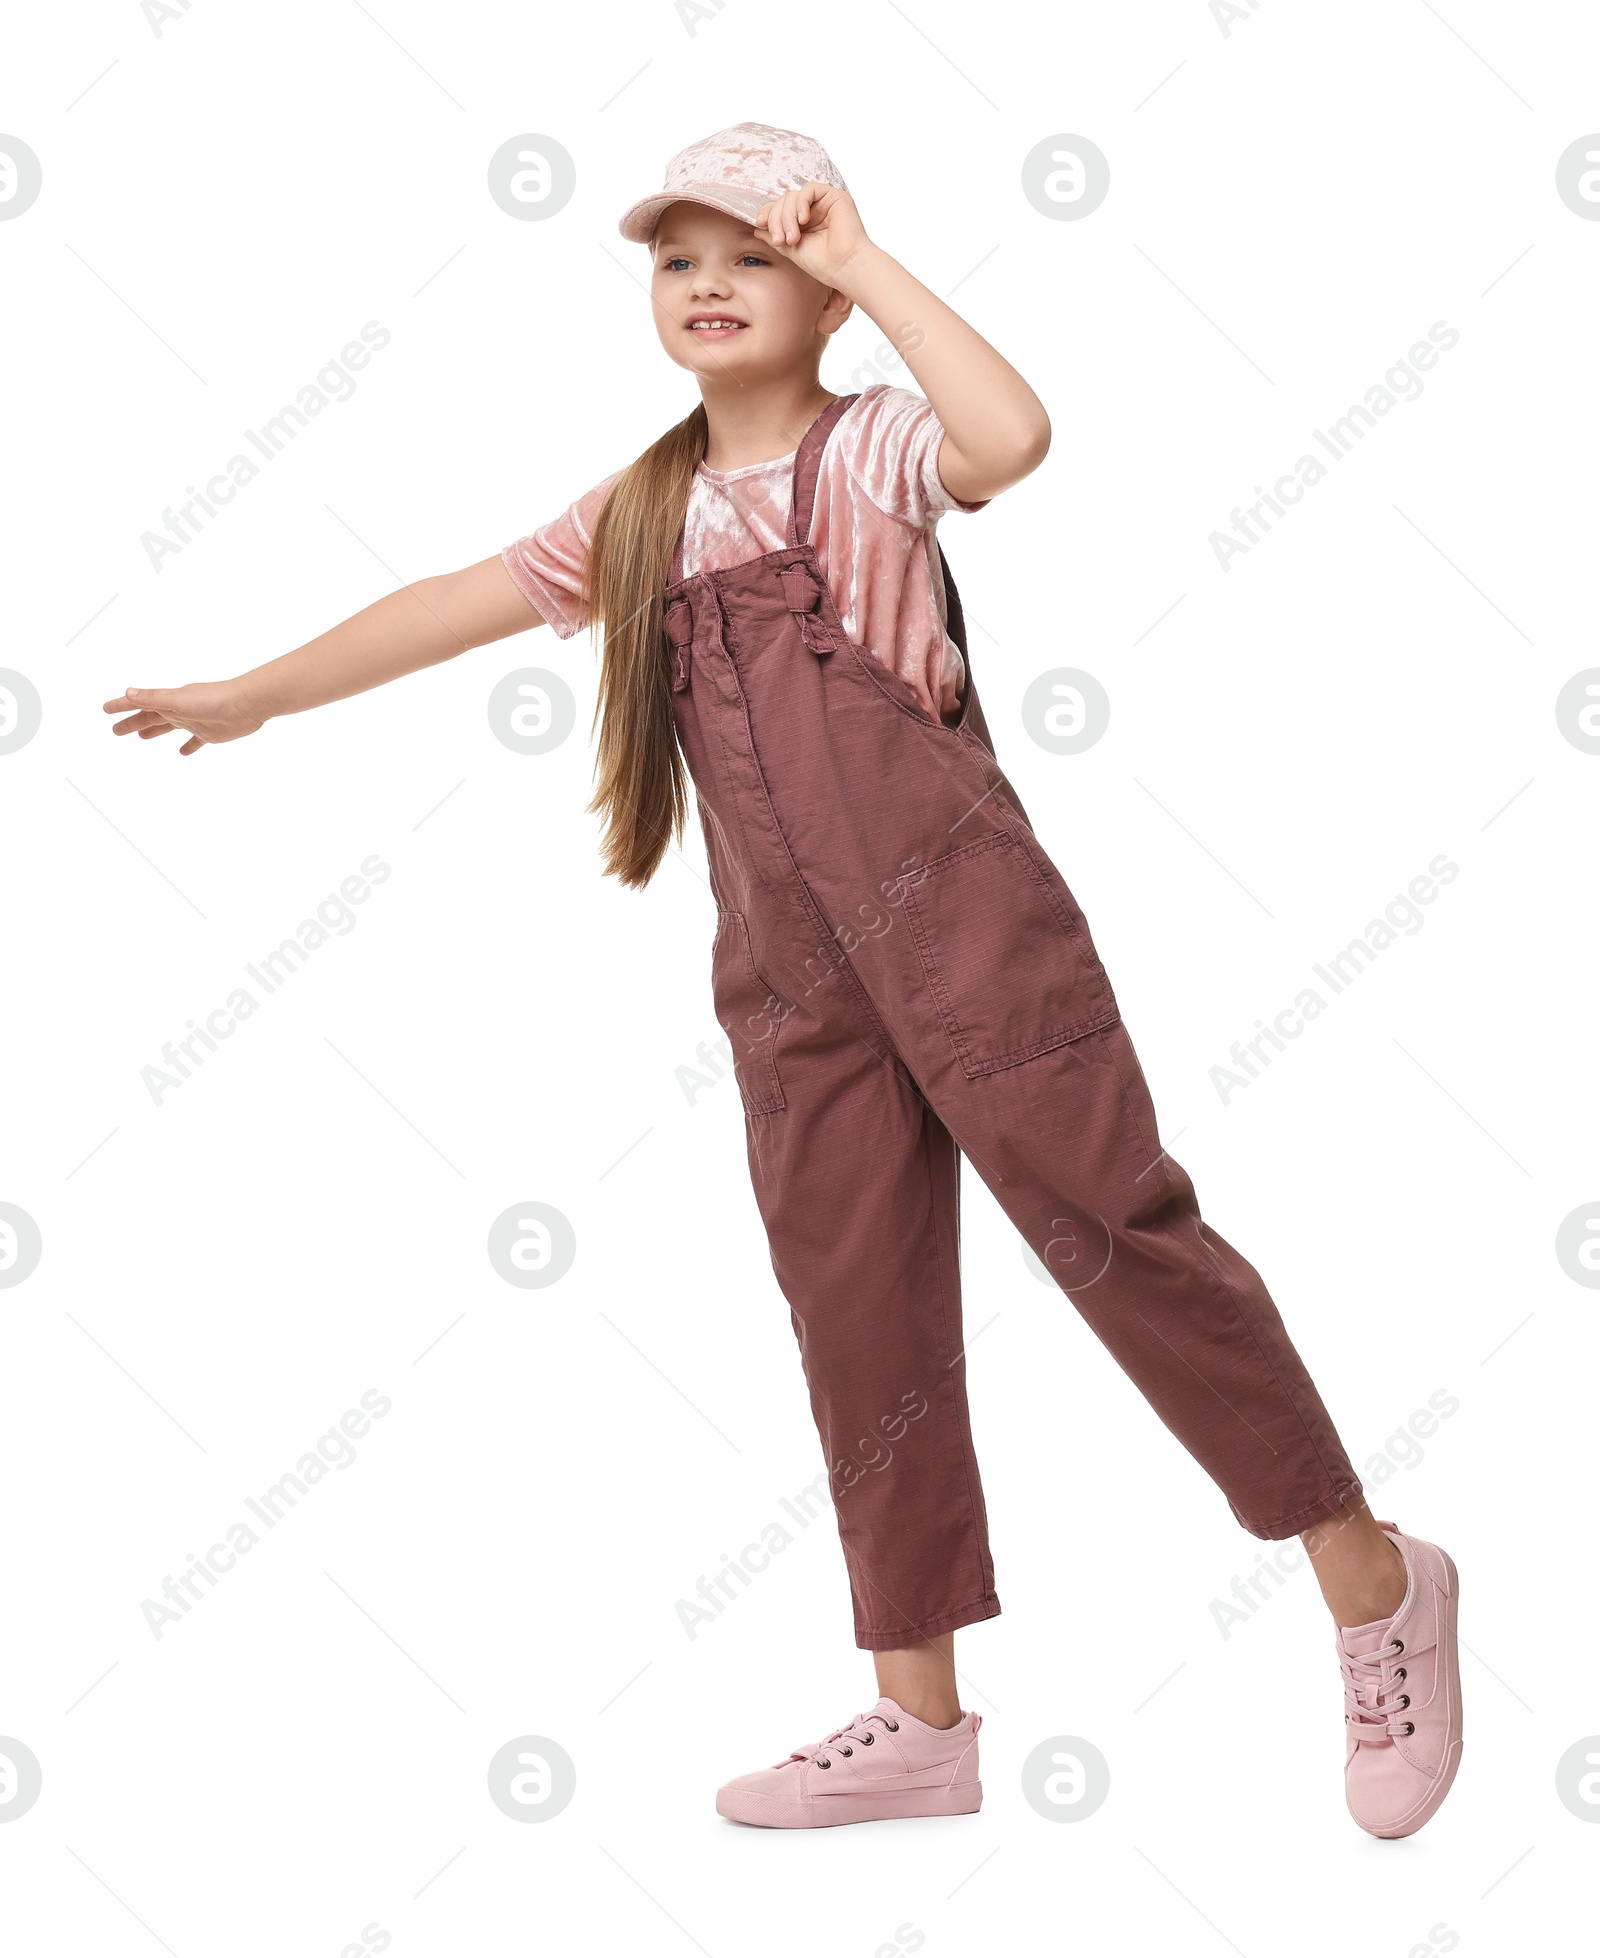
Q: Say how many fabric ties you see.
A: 2